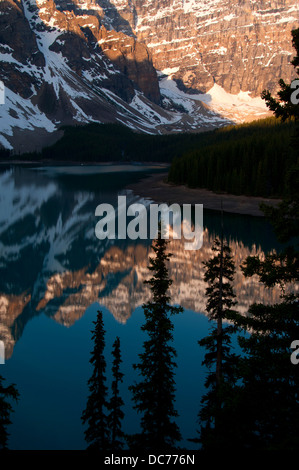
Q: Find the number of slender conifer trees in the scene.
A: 4